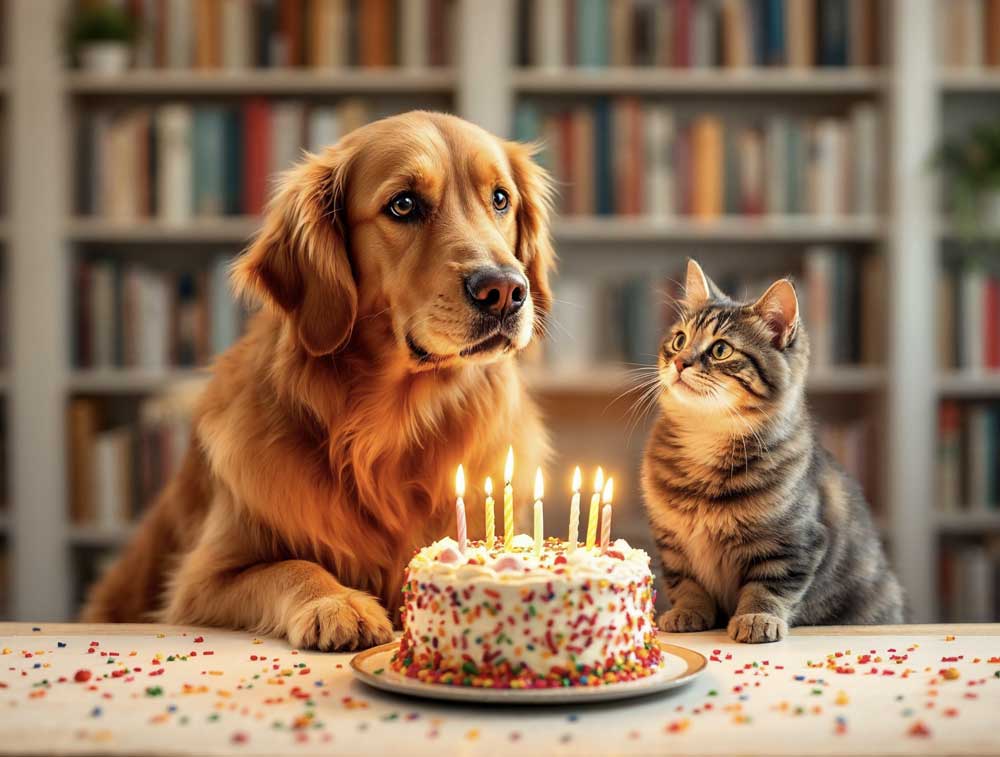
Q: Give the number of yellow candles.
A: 3